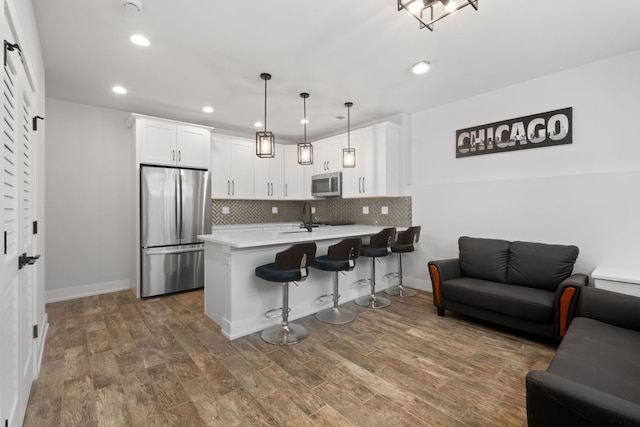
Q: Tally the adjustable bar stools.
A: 4